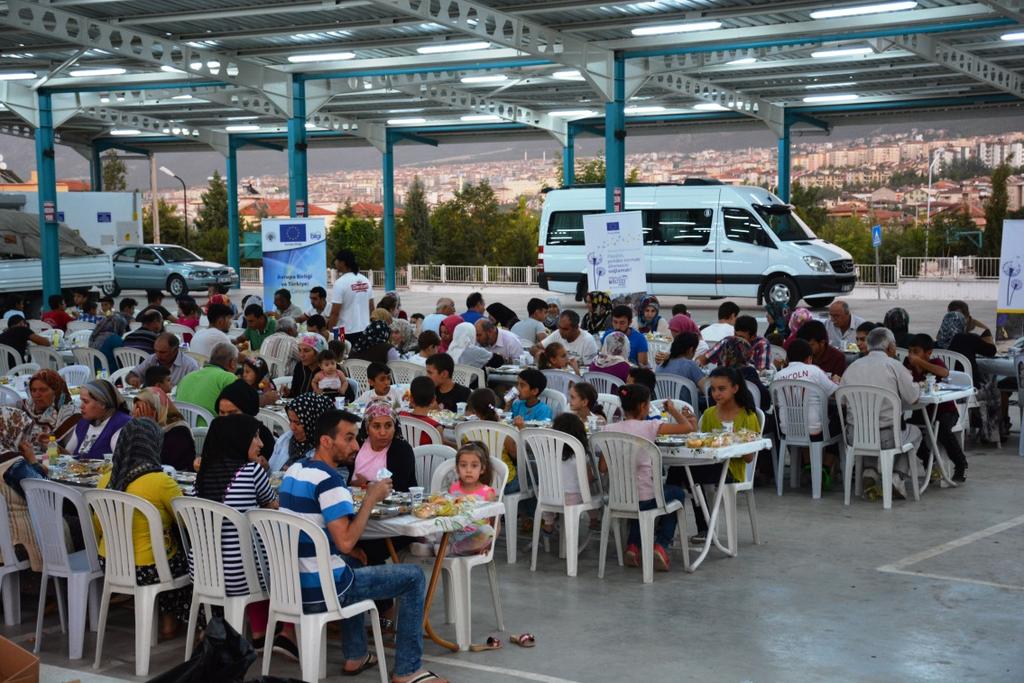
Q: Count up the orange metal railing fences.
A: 0